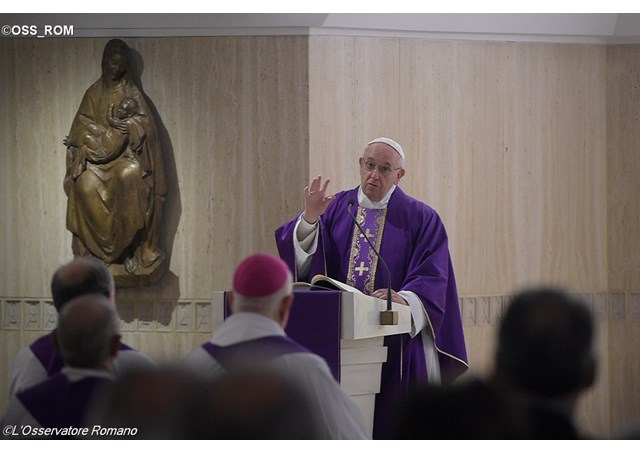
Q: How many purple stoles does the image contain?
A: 3